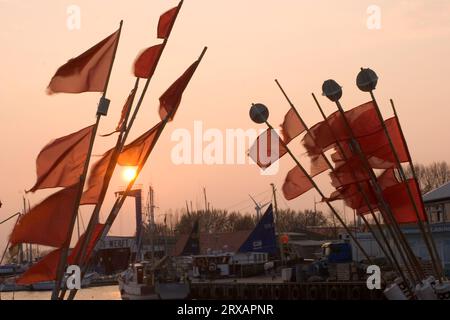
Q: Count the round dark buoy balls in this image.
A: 3